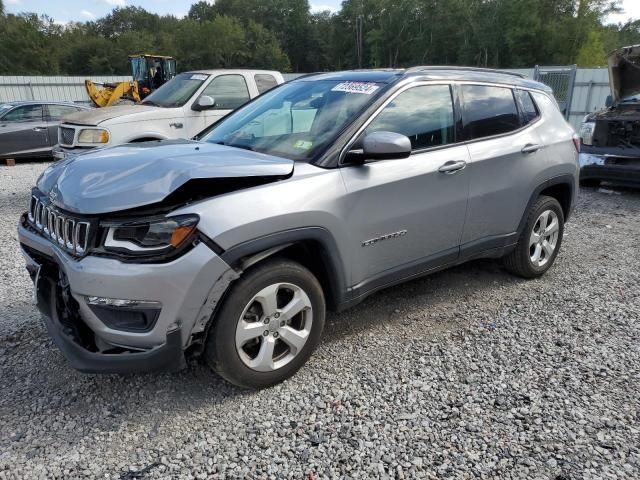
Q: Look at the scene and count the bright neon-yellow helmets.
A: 0